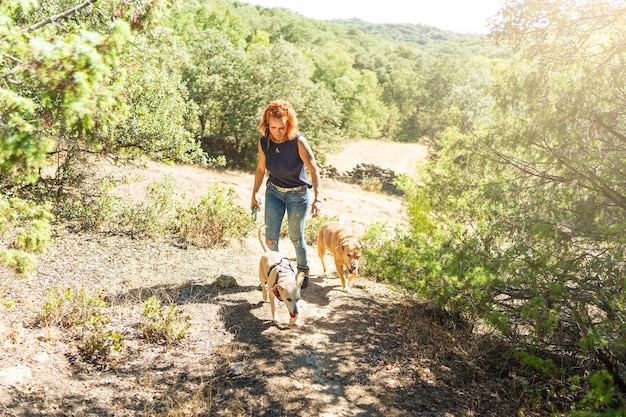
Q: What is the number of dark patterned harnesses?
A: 1